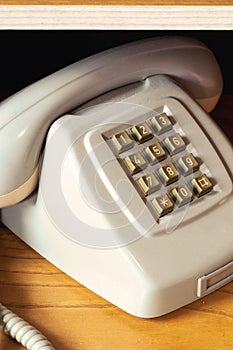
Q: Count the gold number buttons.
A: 10